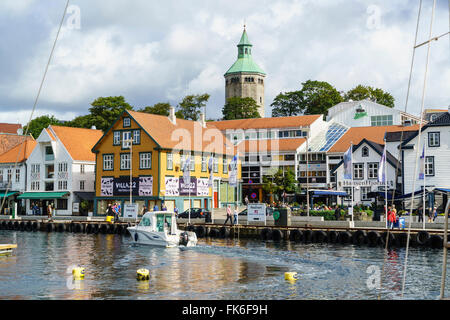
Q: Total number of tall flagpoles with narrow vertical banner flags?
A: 6